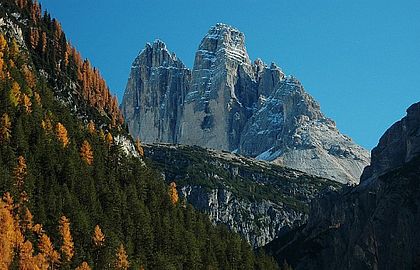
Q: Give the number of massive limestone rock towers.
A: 3